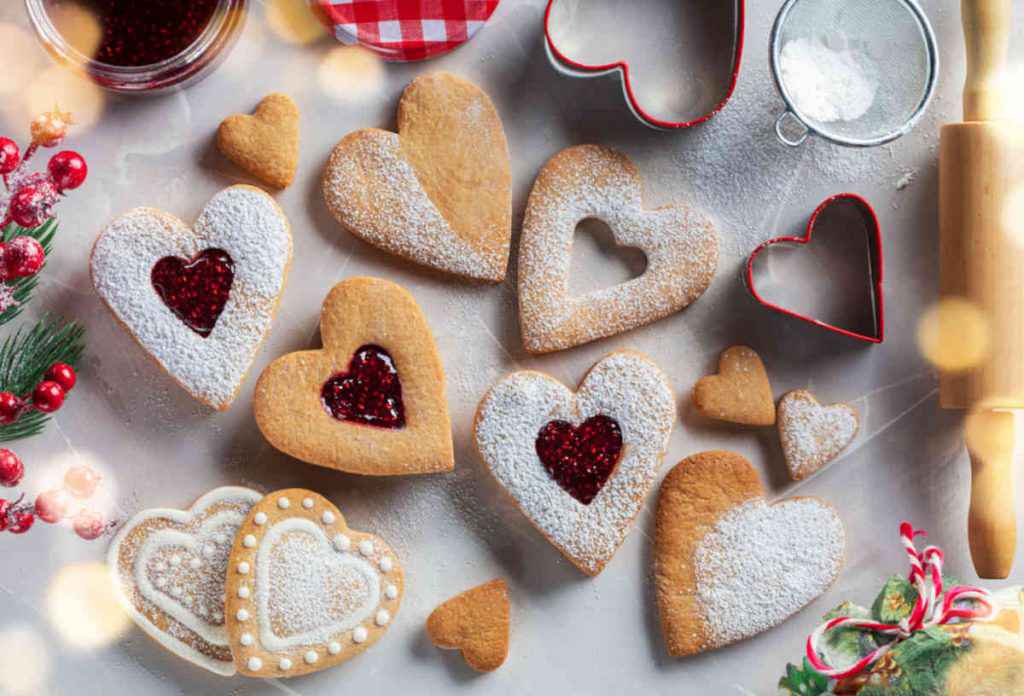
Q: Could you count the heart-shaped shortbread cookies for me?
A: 12